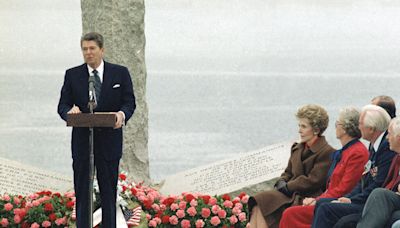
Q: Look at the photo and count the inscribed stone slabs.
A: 2